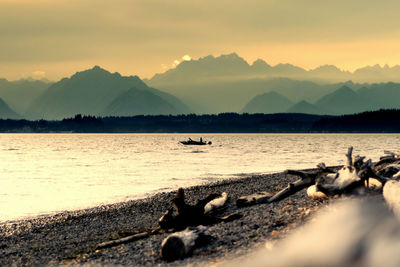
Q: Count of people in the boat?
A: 2